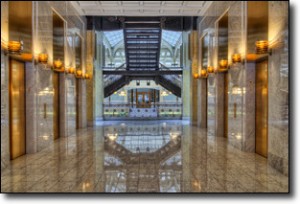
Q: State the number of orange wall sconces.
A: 12